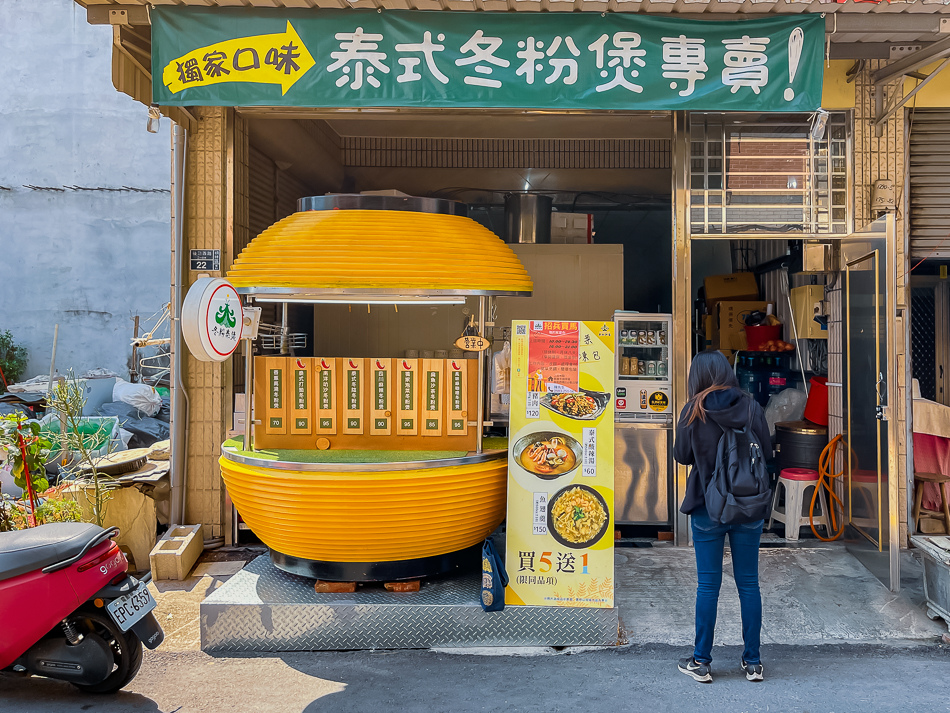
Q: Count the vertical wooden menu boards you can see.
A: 8